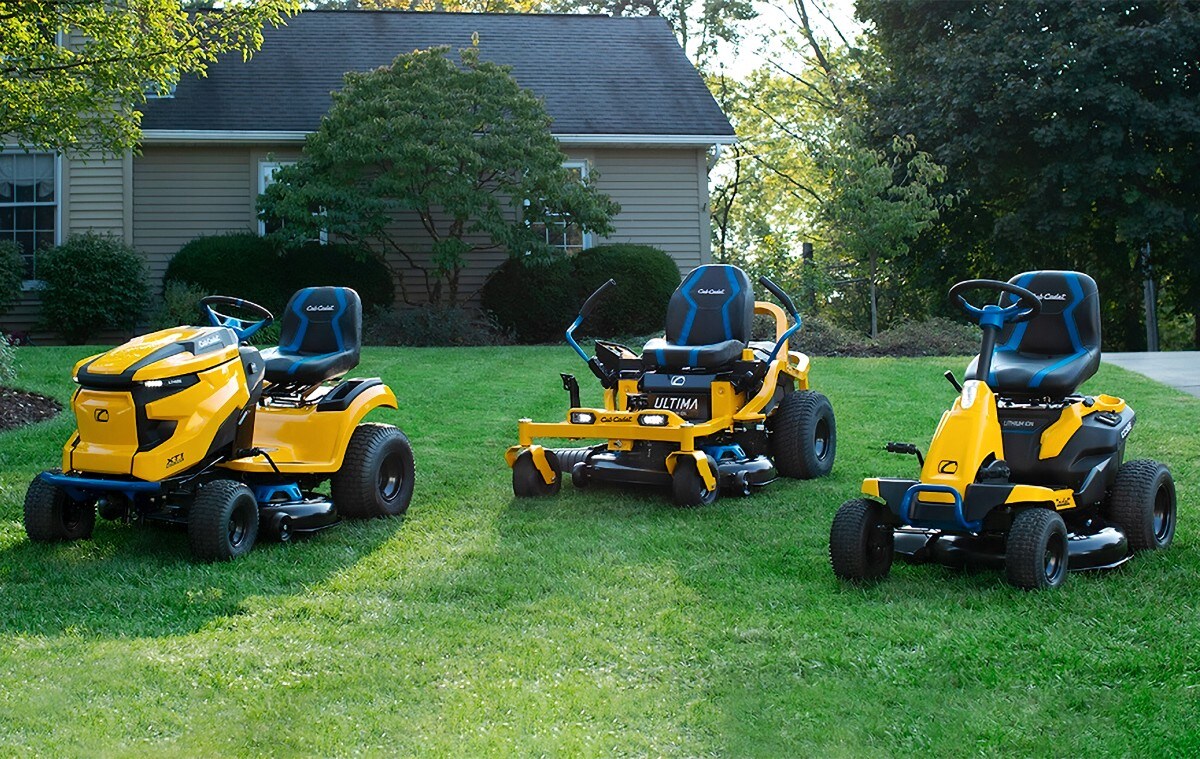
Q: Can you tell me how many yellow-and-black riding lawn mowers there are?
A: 3